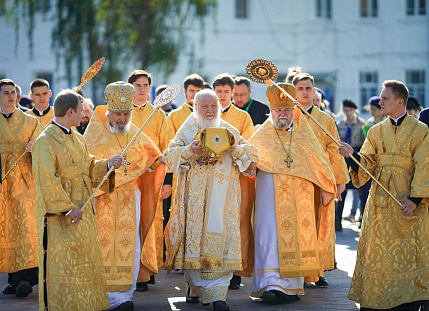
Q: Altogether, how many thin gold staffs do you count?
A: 3